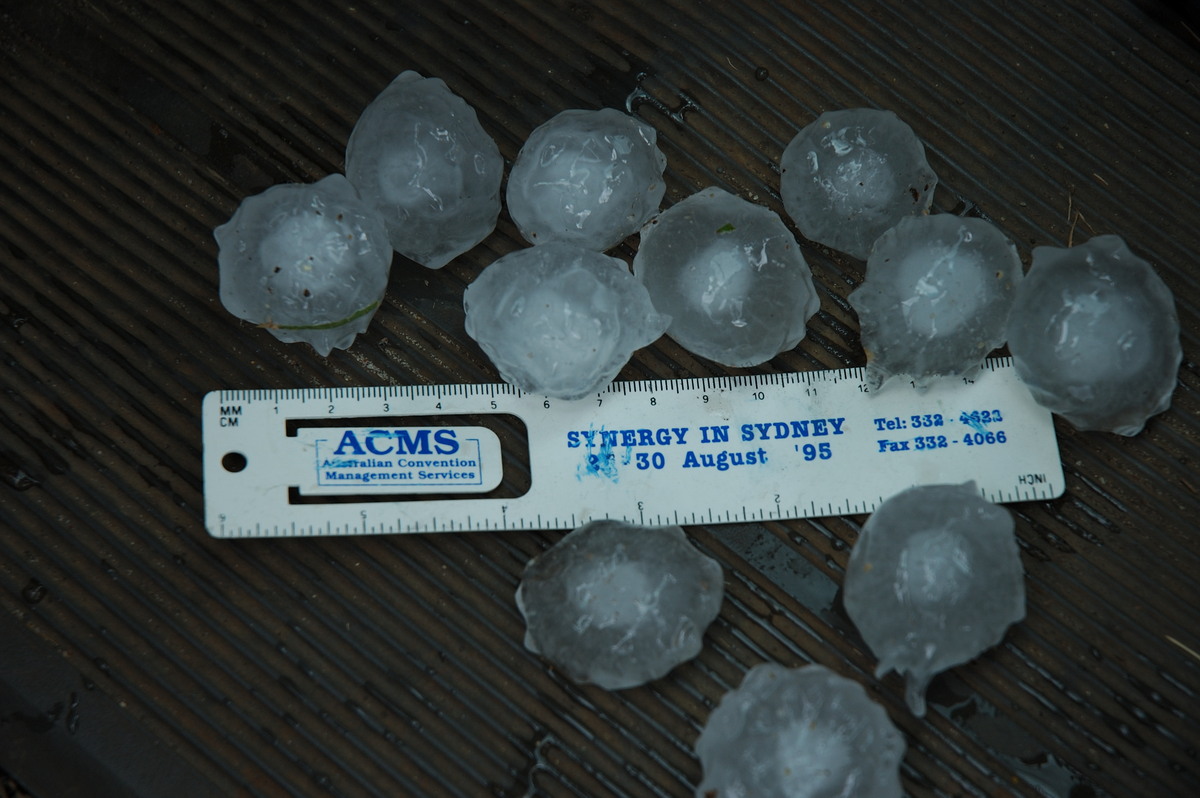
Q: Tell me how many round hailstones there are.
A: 11